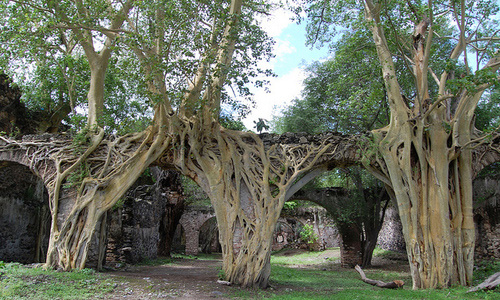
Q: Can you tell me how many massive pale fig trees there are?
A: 3